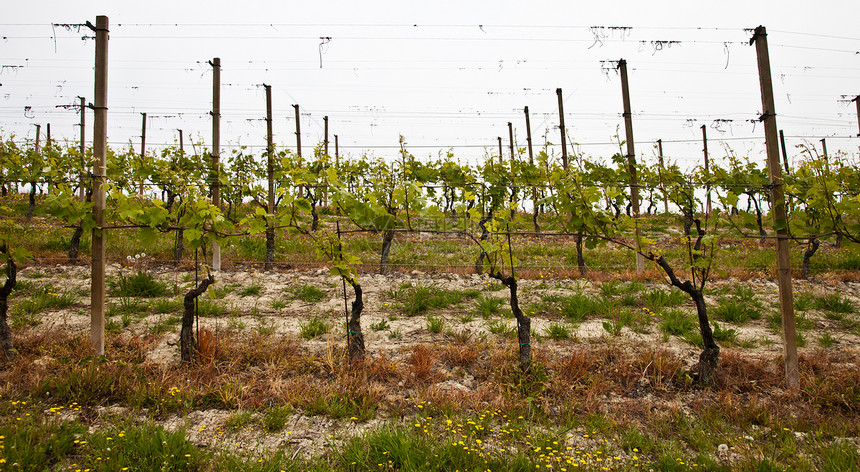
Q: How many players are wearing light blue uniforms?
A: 0